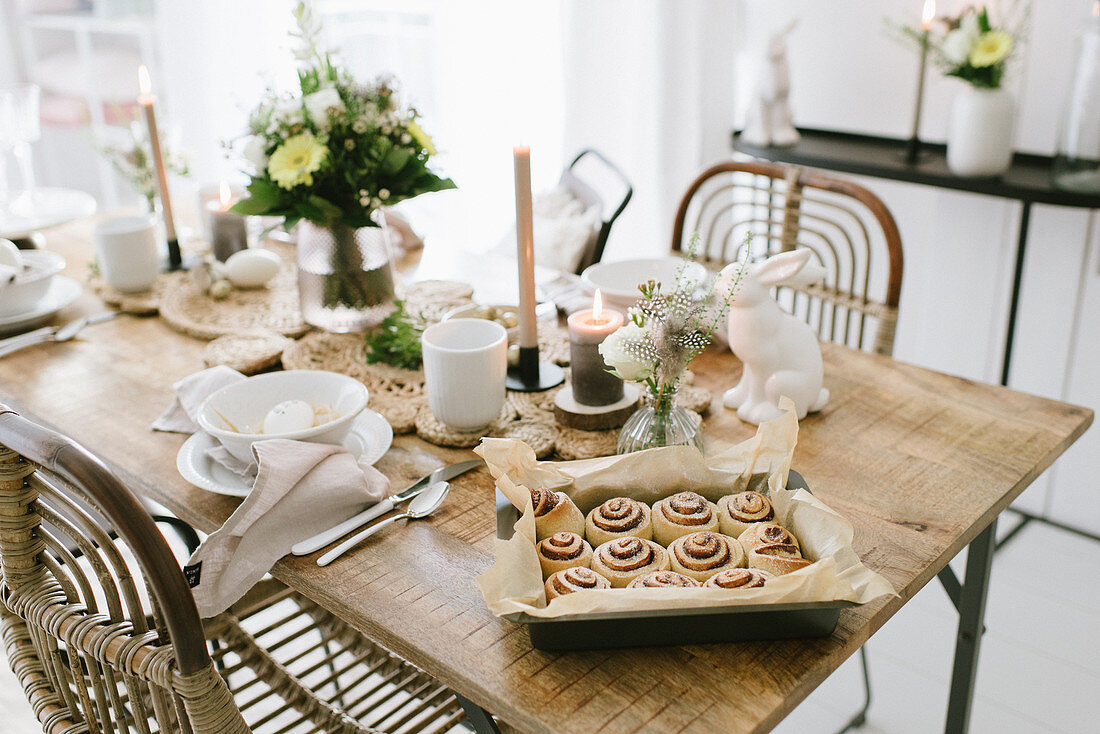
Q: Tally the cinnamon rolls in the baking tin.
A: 11